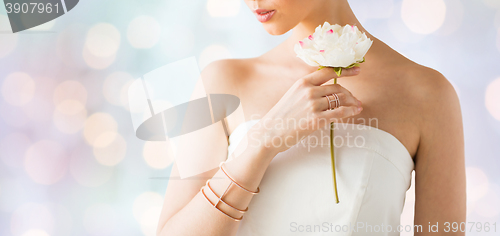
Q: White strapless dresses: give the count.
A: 1